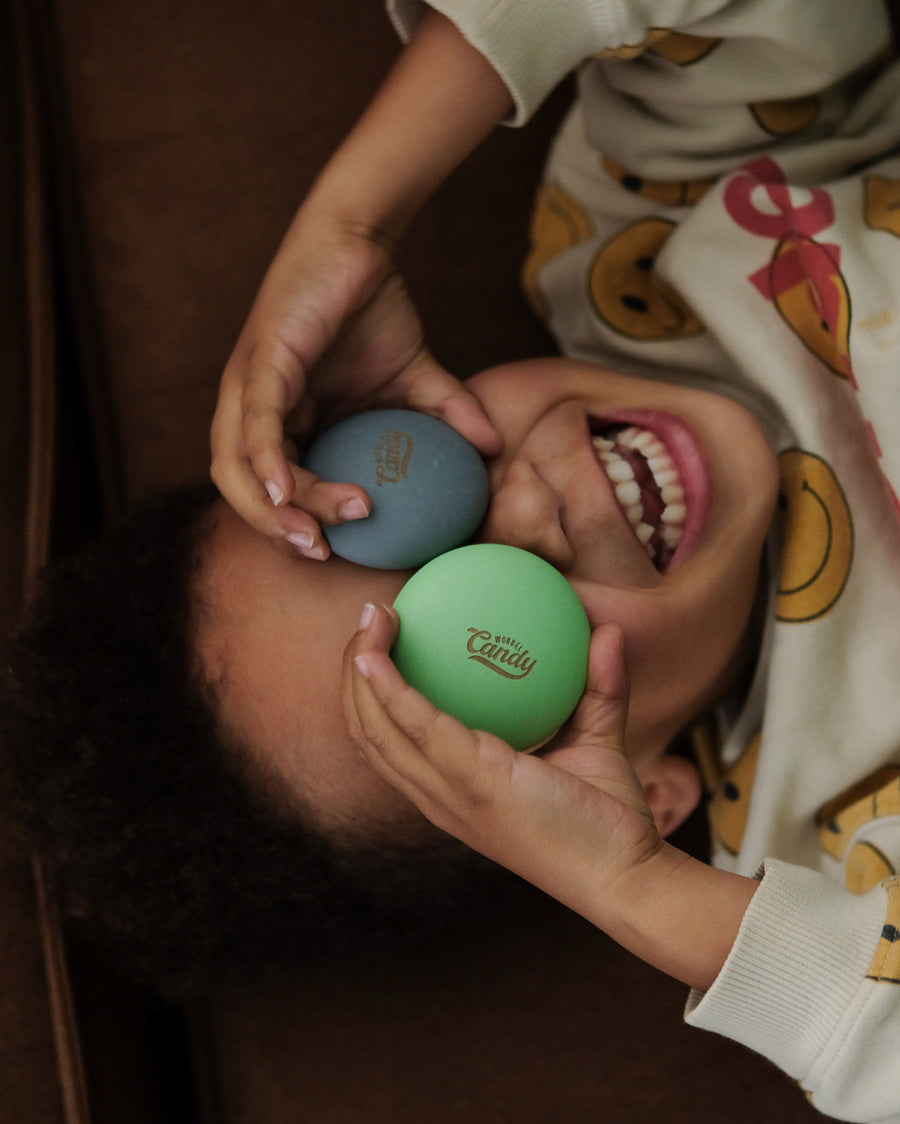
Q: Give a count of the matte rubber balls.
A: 2